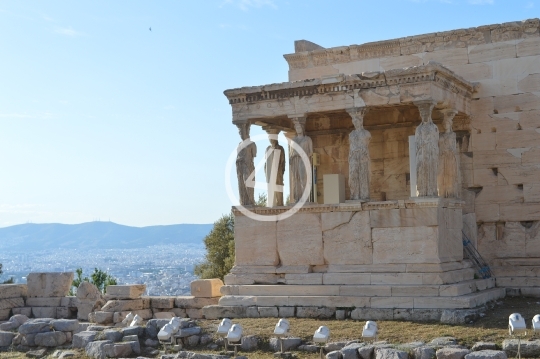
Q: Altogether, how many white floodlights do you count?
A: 11